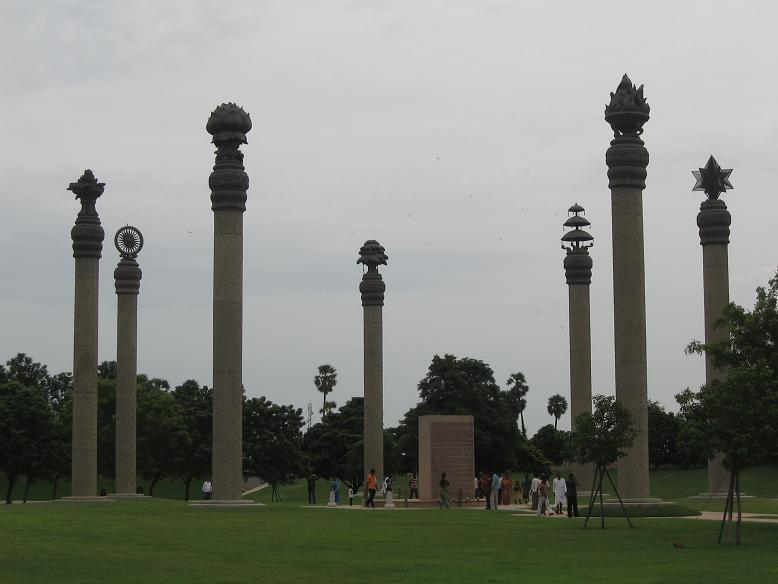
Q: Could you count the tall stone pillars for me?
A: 7